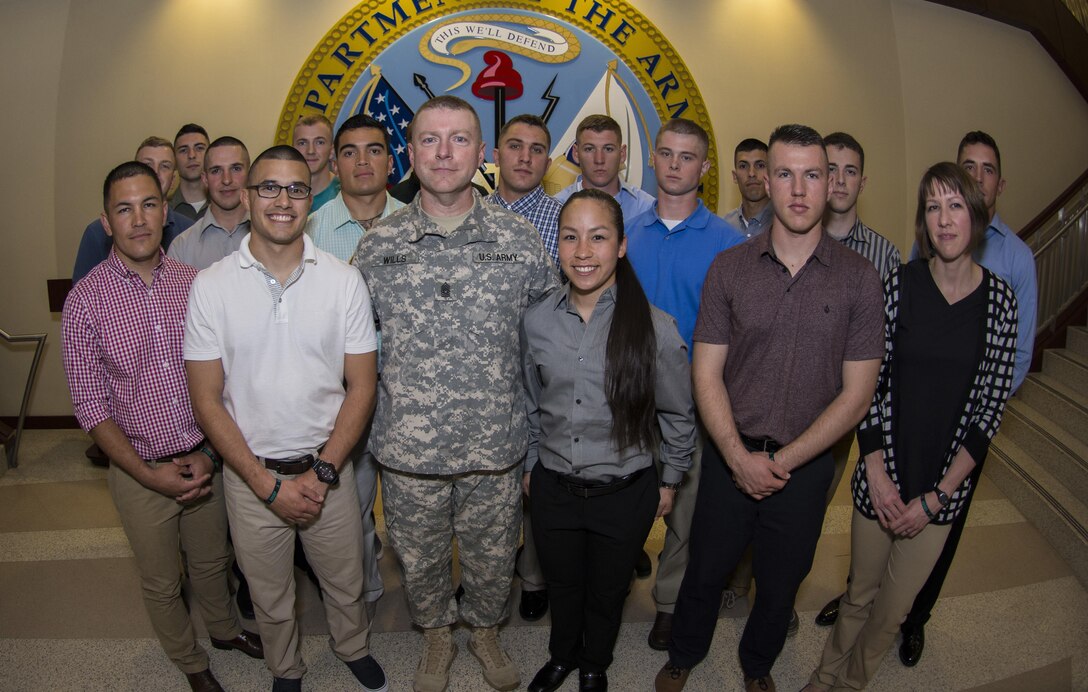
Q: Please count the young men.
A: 14